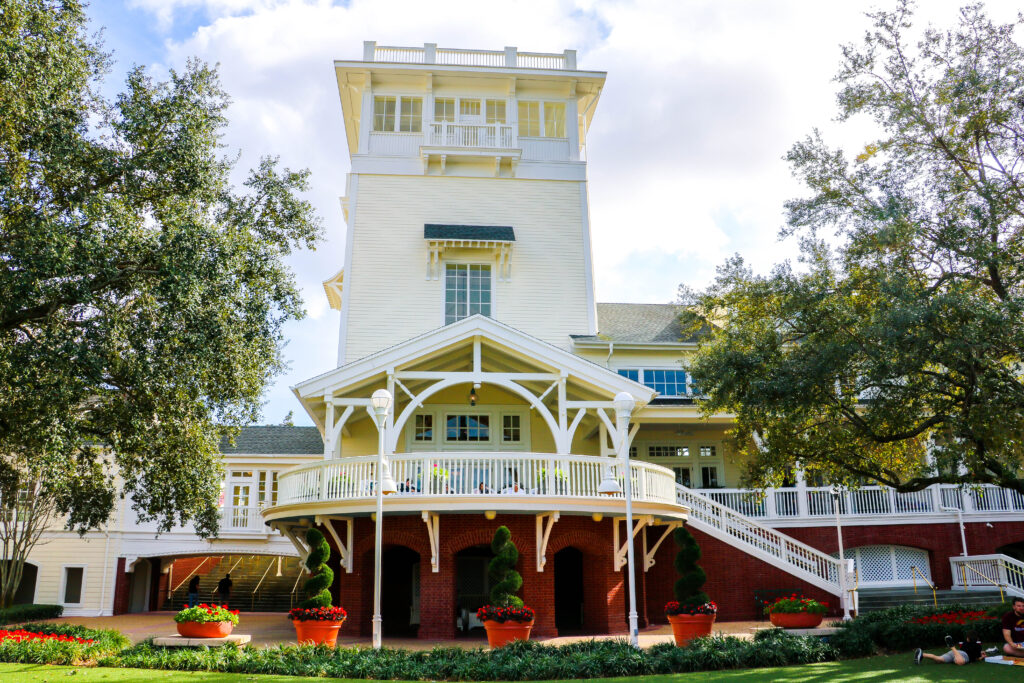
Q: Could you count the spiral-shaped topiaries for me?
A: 3